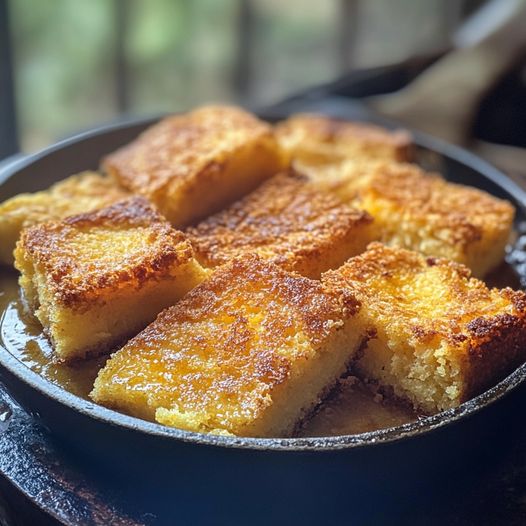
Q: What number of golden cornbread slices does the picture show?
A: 8